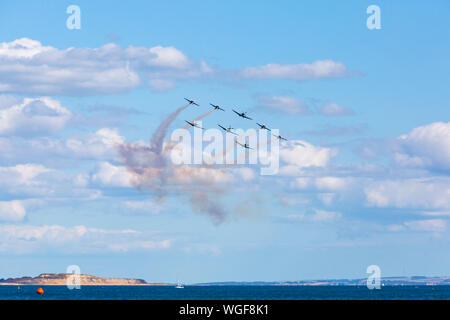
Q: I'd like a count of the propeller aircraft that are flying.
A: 8